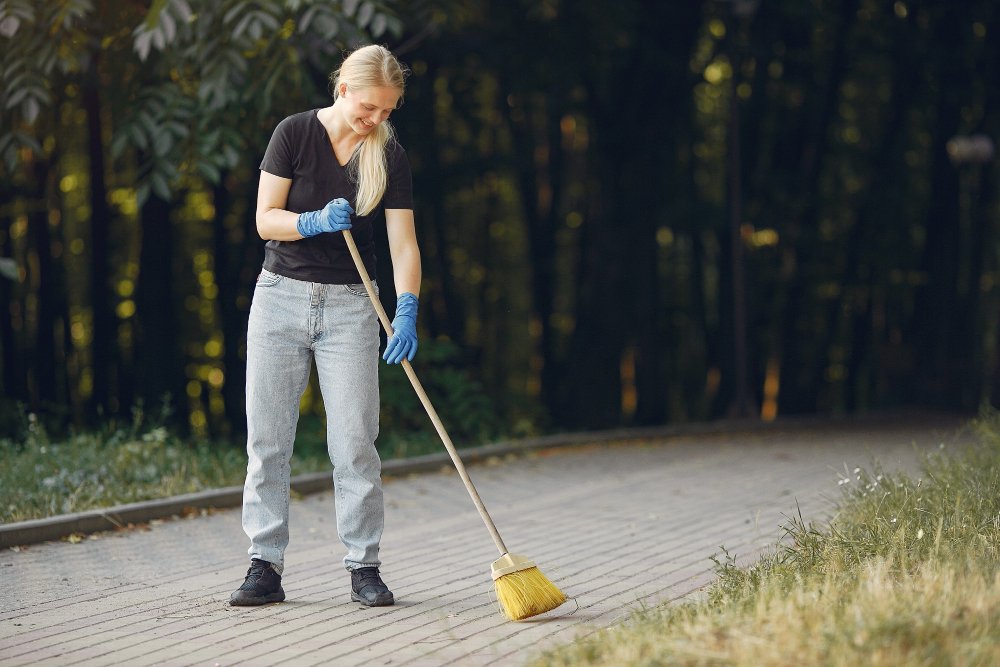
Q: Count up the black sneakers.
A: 2